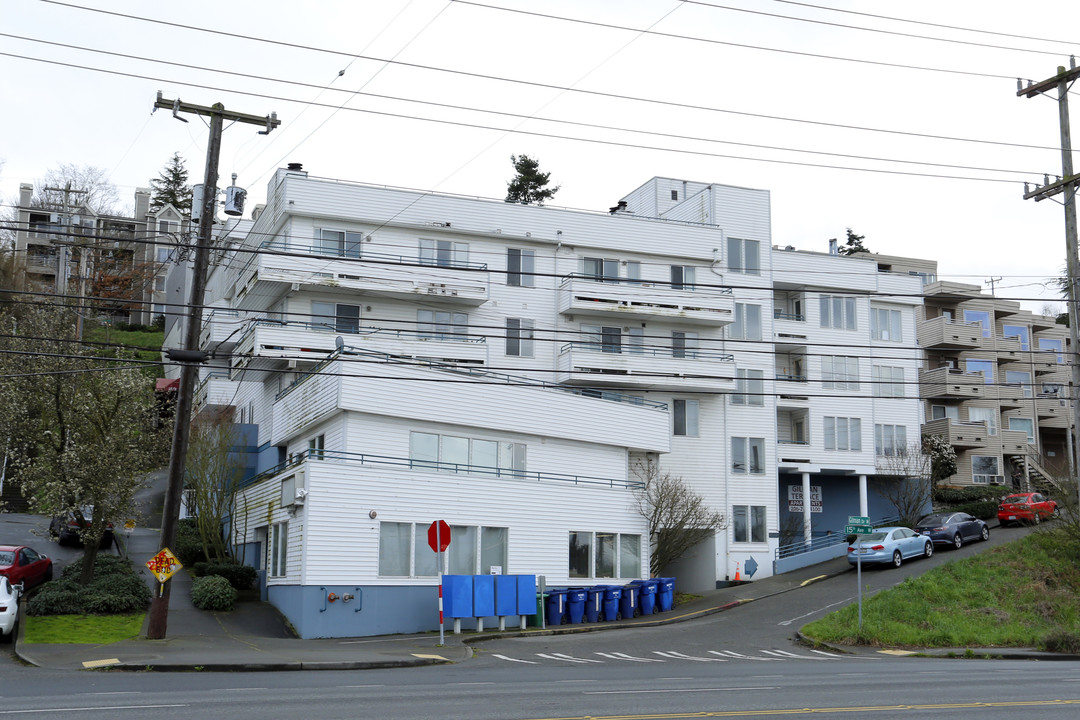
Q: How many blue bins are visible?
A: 7